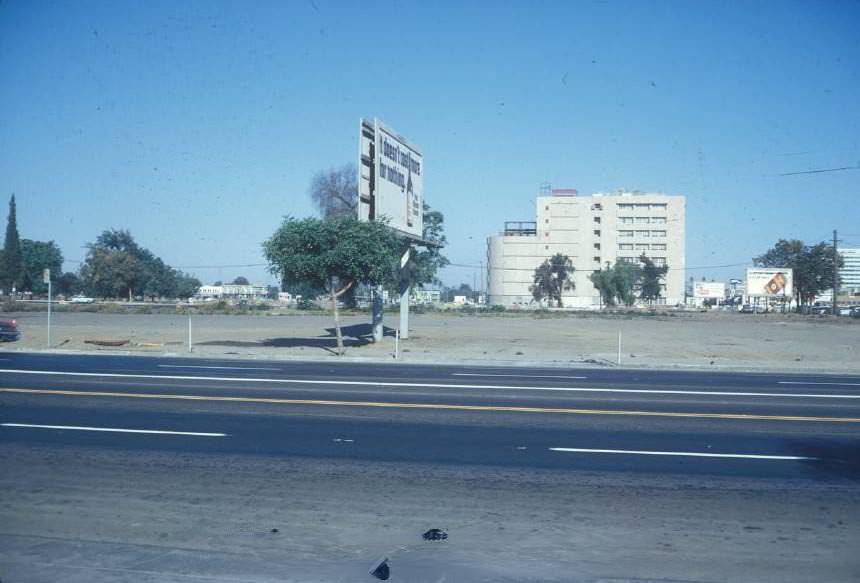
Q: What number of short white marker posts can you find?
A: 3